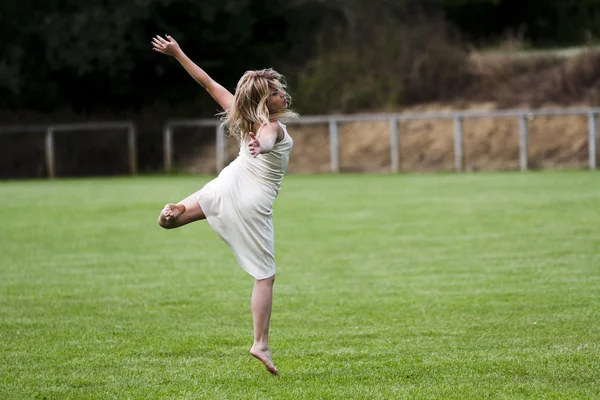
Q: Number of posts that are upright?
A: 9